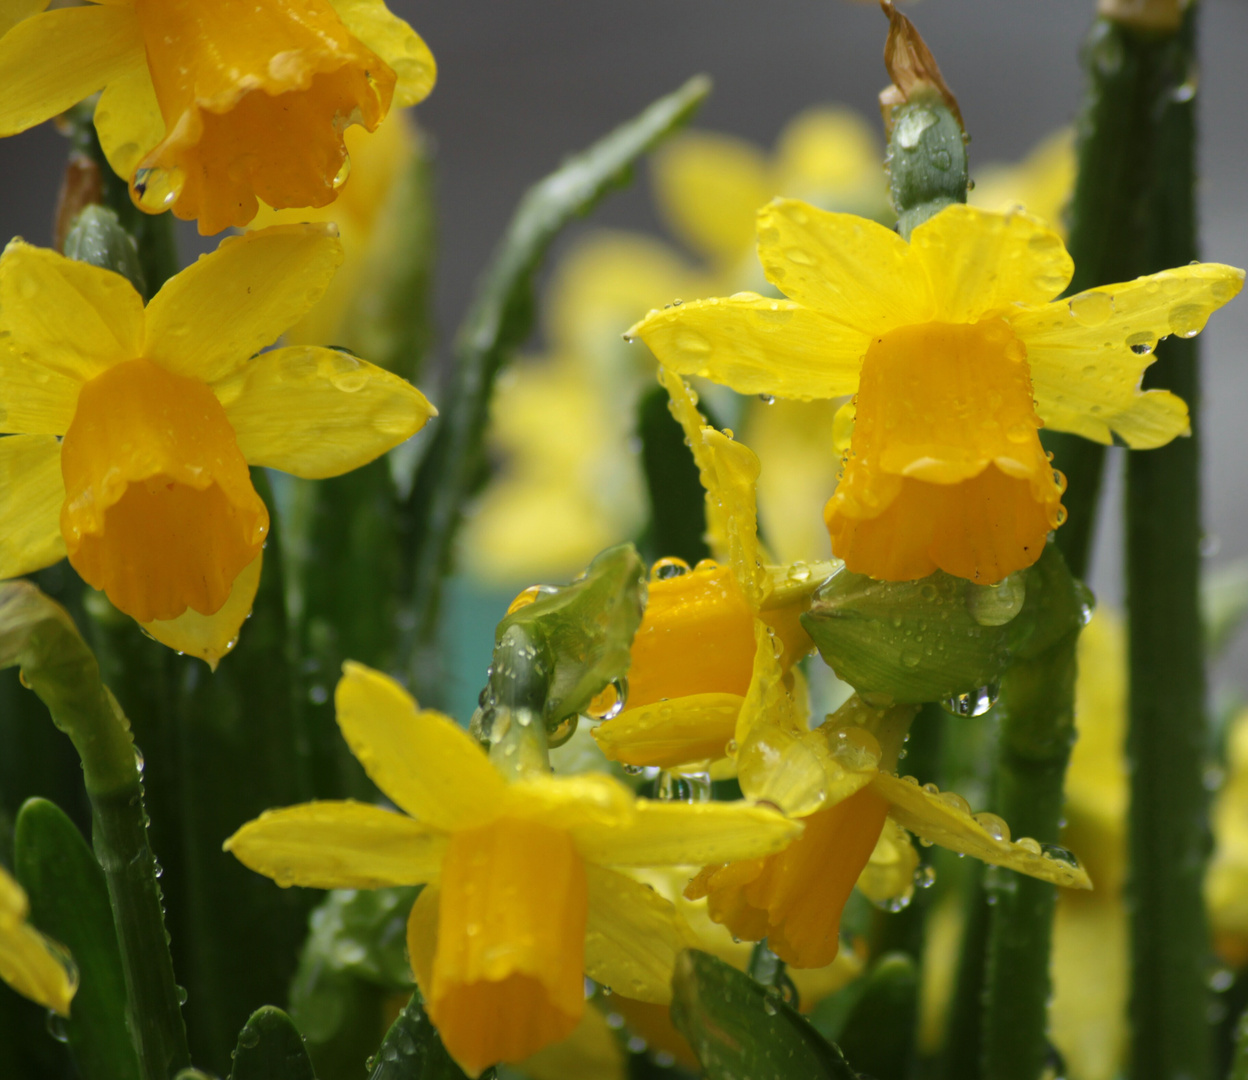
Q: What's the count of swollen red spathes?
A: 0